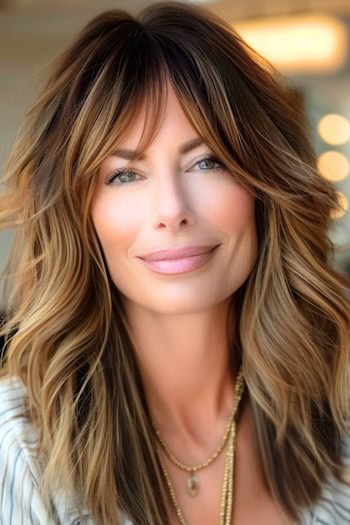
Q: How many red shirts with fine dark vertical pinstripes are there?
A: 0